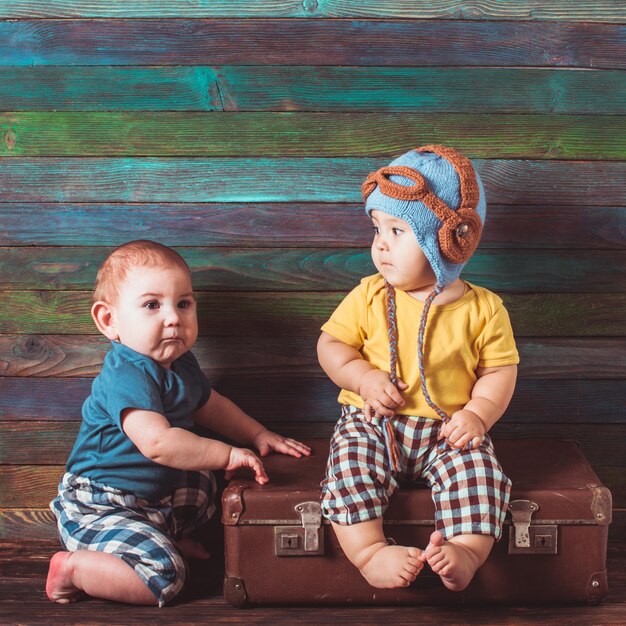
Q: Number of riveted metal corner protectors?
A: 4